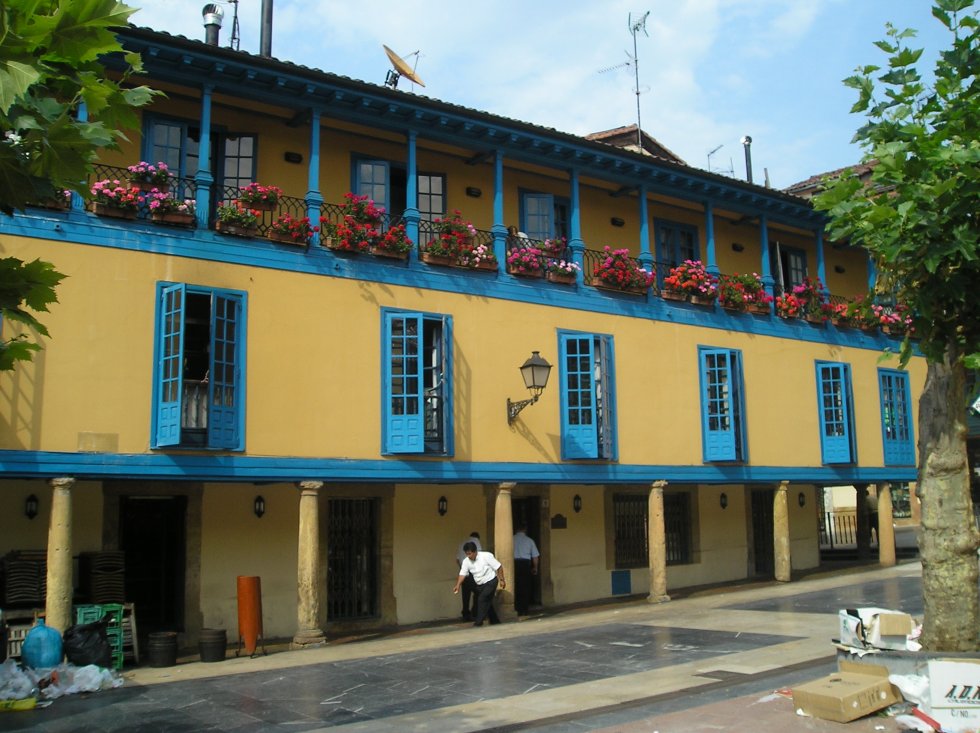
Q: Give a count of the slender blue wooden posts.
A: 11